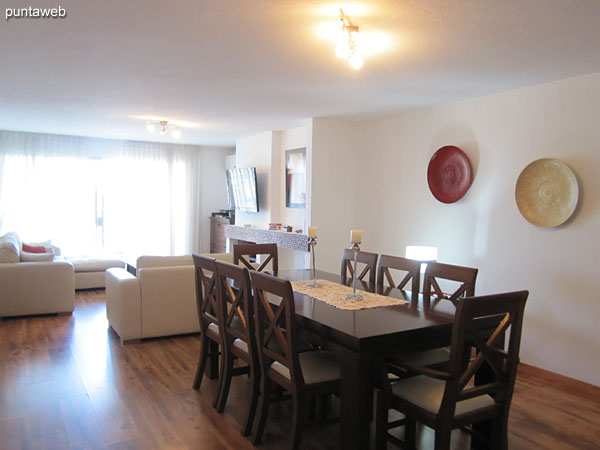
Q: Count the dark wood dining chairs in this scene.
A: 8